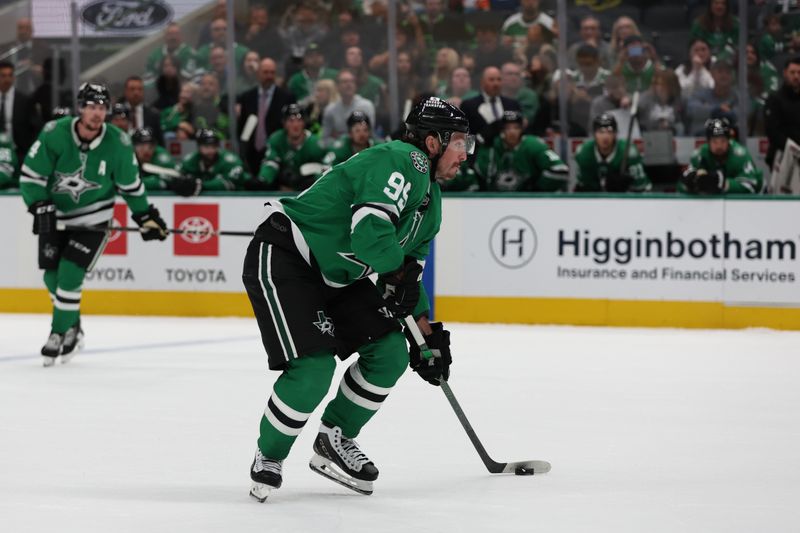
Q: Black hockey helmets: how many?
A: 11